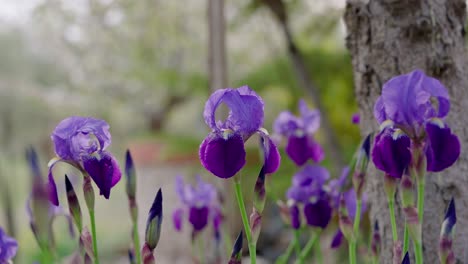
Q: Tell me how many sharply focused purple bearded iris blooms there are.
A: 3